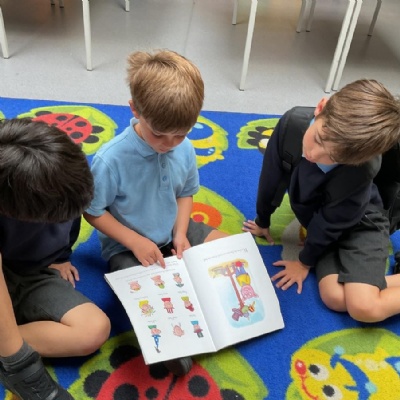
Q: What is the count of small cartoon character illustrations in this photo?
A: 9